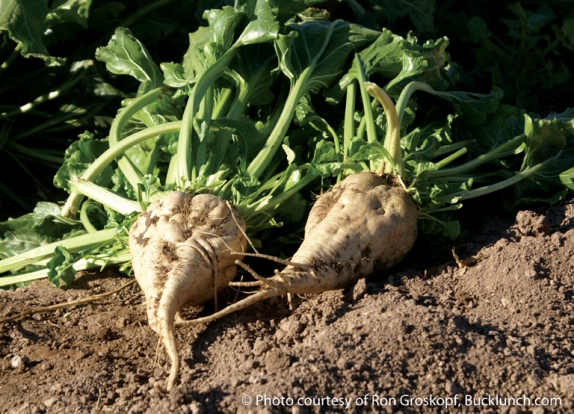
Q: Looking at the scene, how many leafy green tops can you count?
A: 2